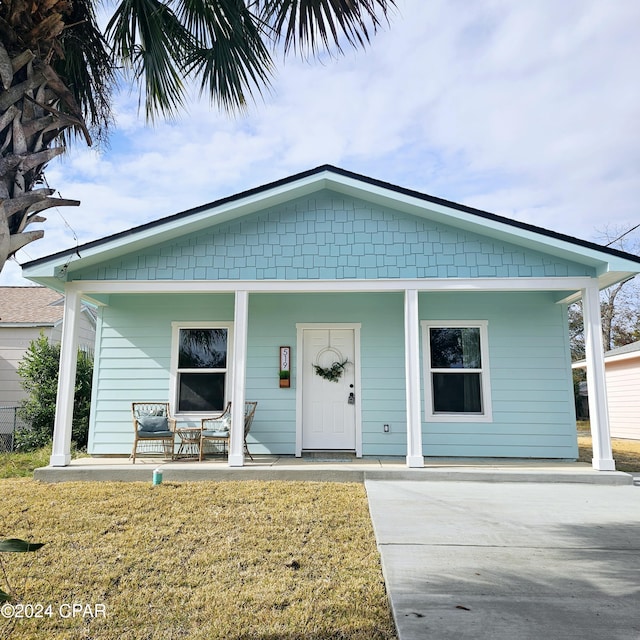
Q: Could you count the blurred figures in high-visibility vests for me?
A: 0